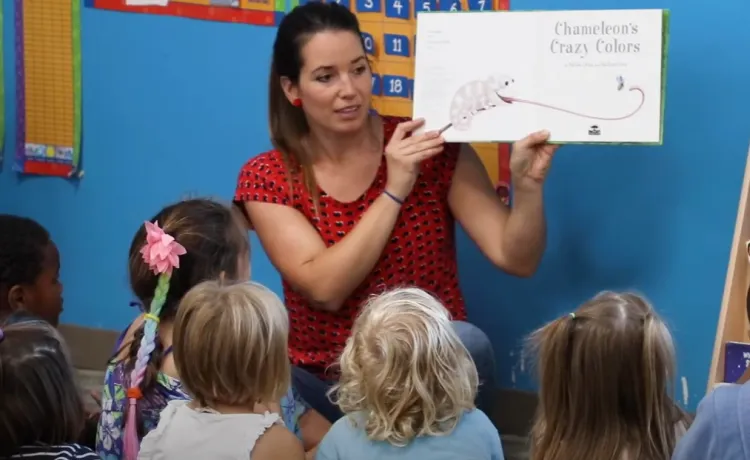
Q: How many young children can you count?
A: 7